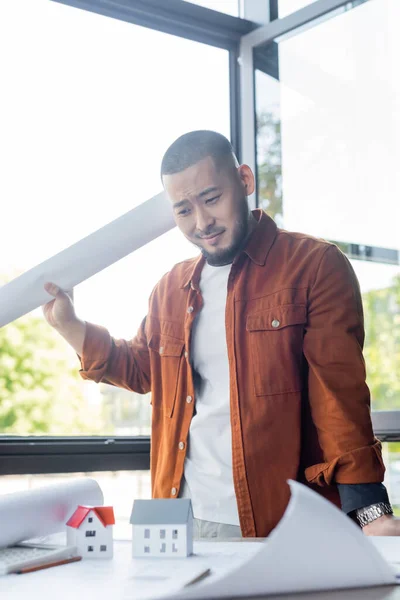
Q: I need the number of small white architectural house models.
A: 2